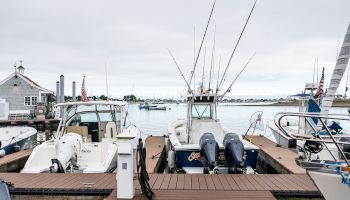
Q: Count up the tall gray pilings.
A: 3